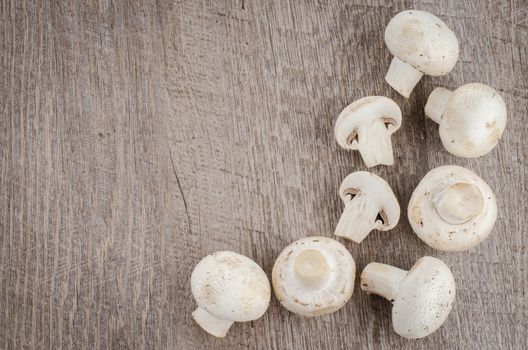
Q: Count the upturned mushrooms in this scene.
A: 2